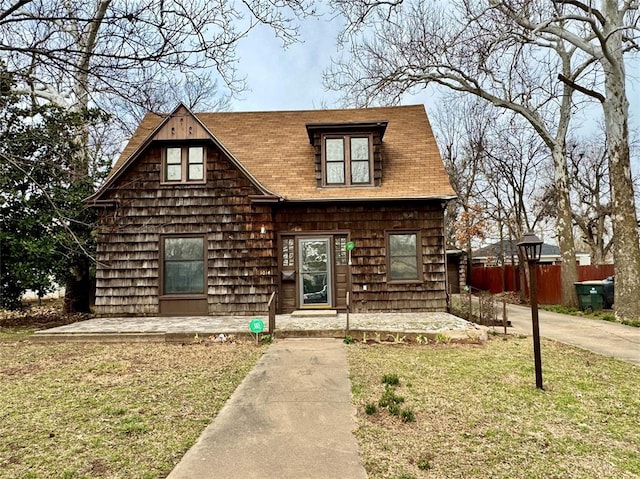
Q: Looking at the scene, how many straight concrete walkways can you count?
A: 1